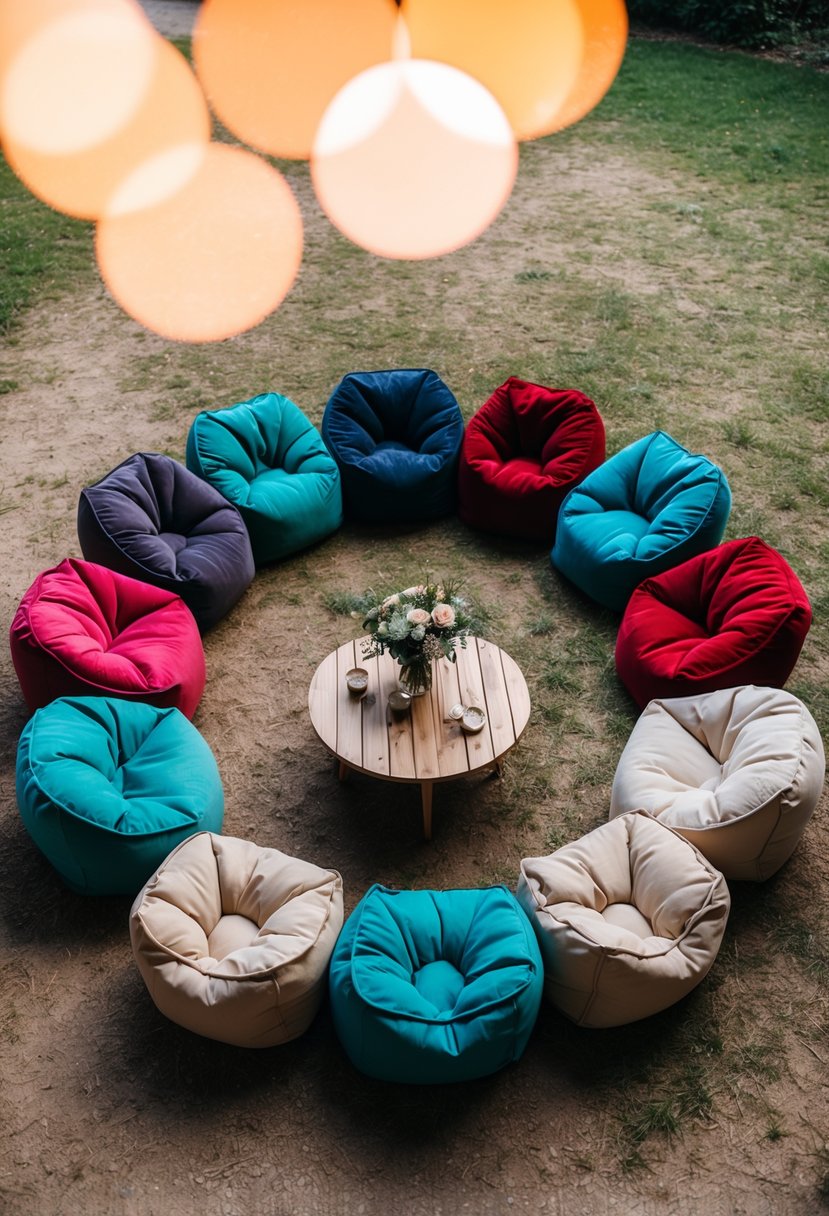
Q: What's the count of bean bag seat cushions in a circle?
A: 12